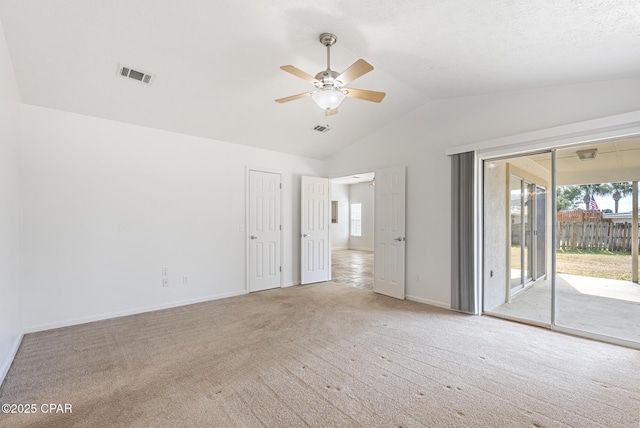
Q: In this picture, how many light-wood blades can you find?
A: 5